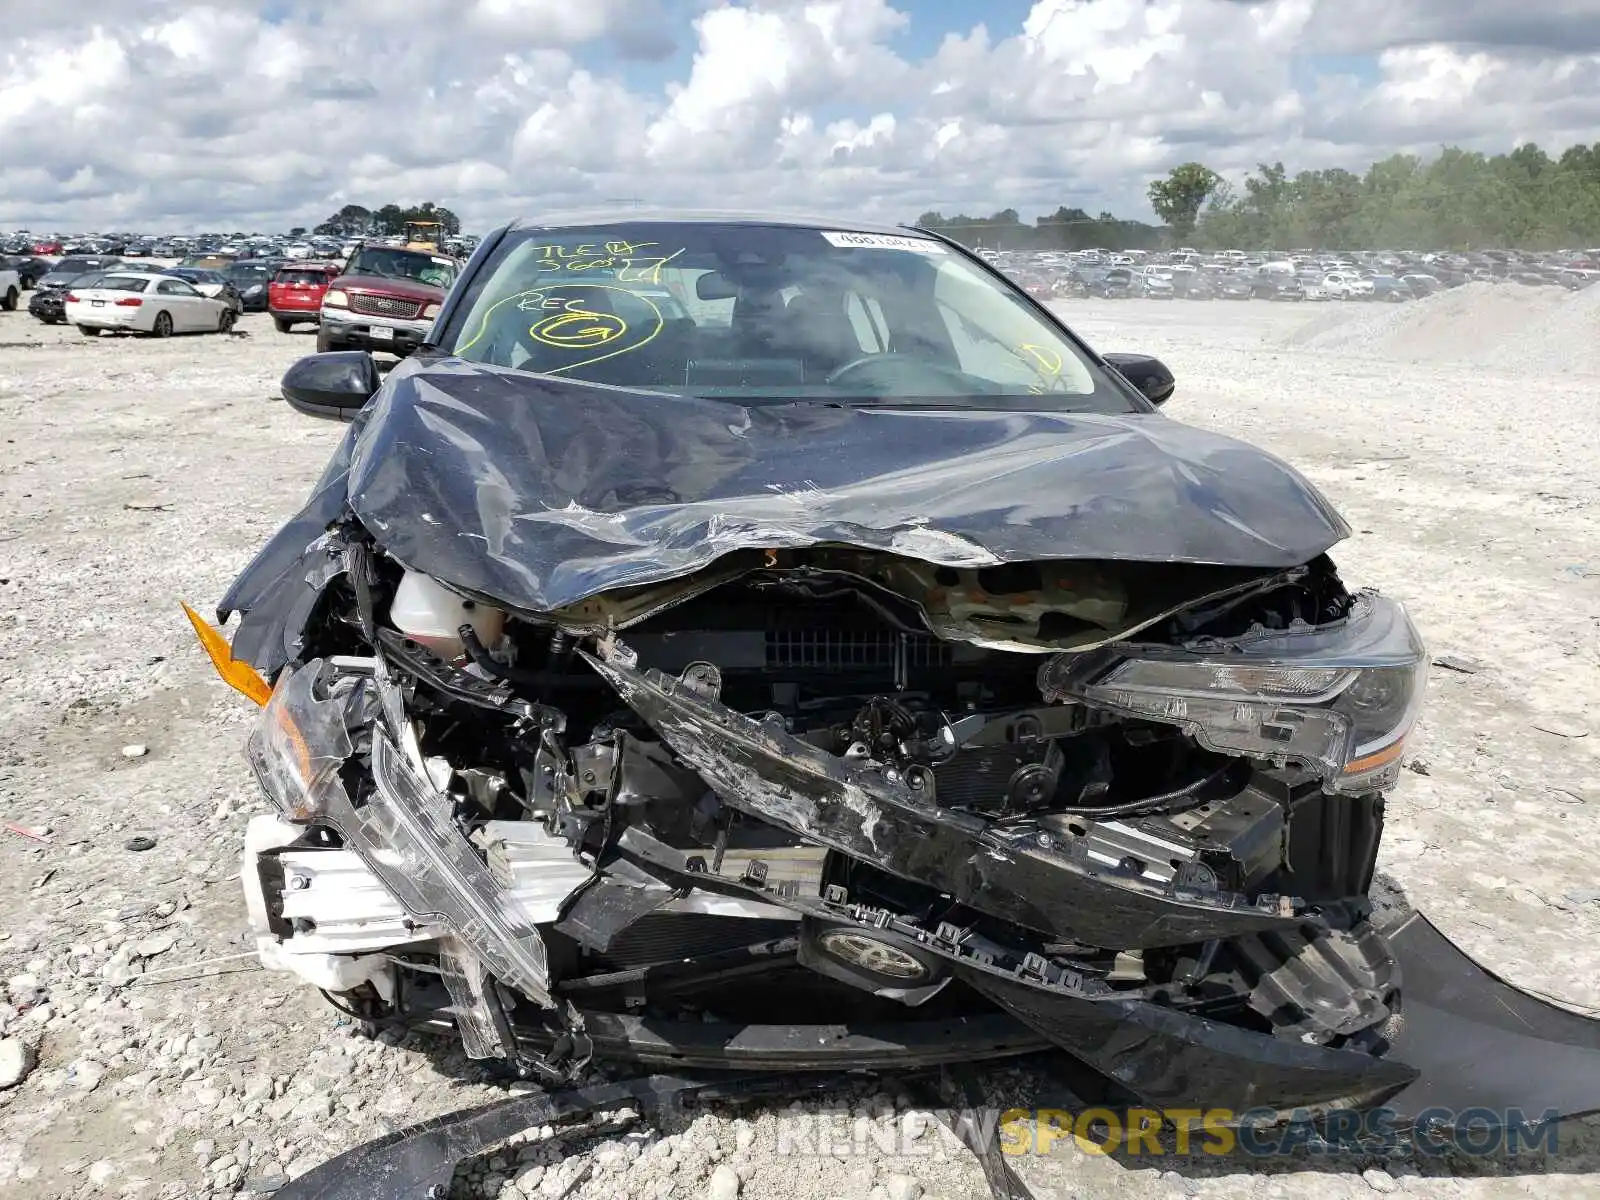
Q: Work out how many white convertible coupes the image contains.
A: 1